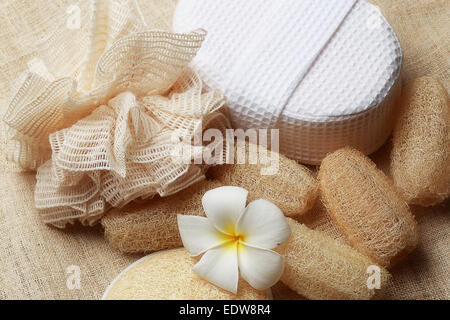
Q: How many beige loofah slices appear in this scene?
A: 5